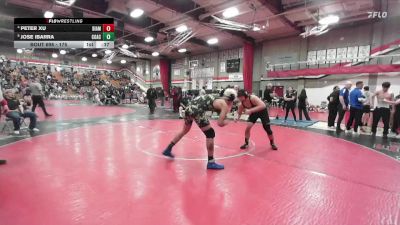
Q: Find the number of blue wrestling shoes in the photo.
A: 2